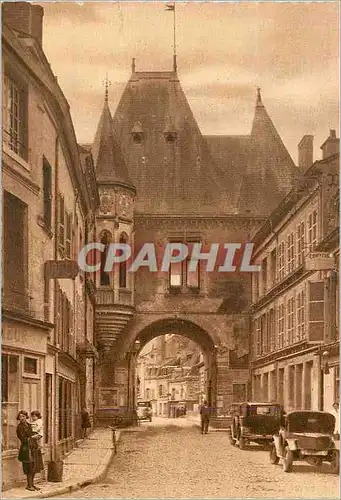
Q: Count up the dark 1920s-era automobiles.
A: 2